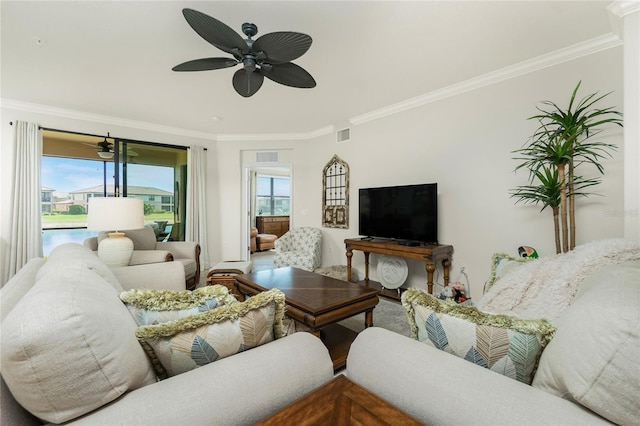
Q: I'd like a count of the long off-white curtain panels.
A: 2